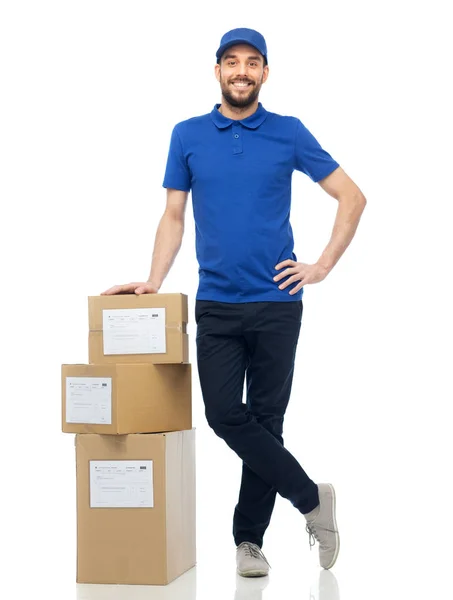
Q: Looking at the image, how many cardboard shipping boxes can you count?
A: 3